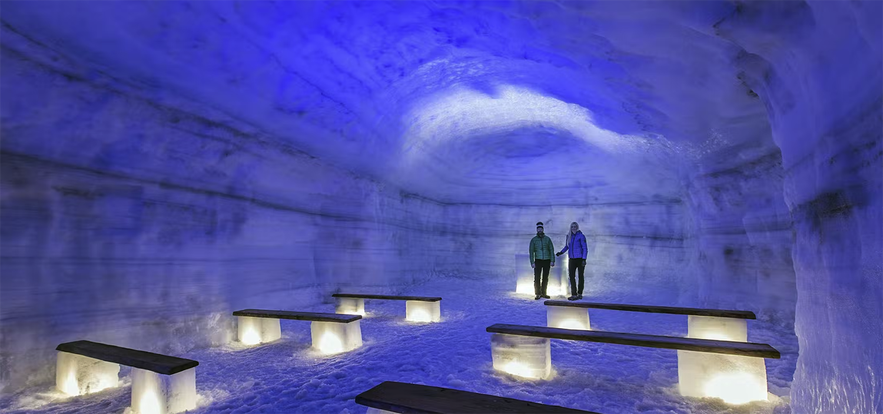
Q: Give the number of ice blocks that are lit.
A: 11